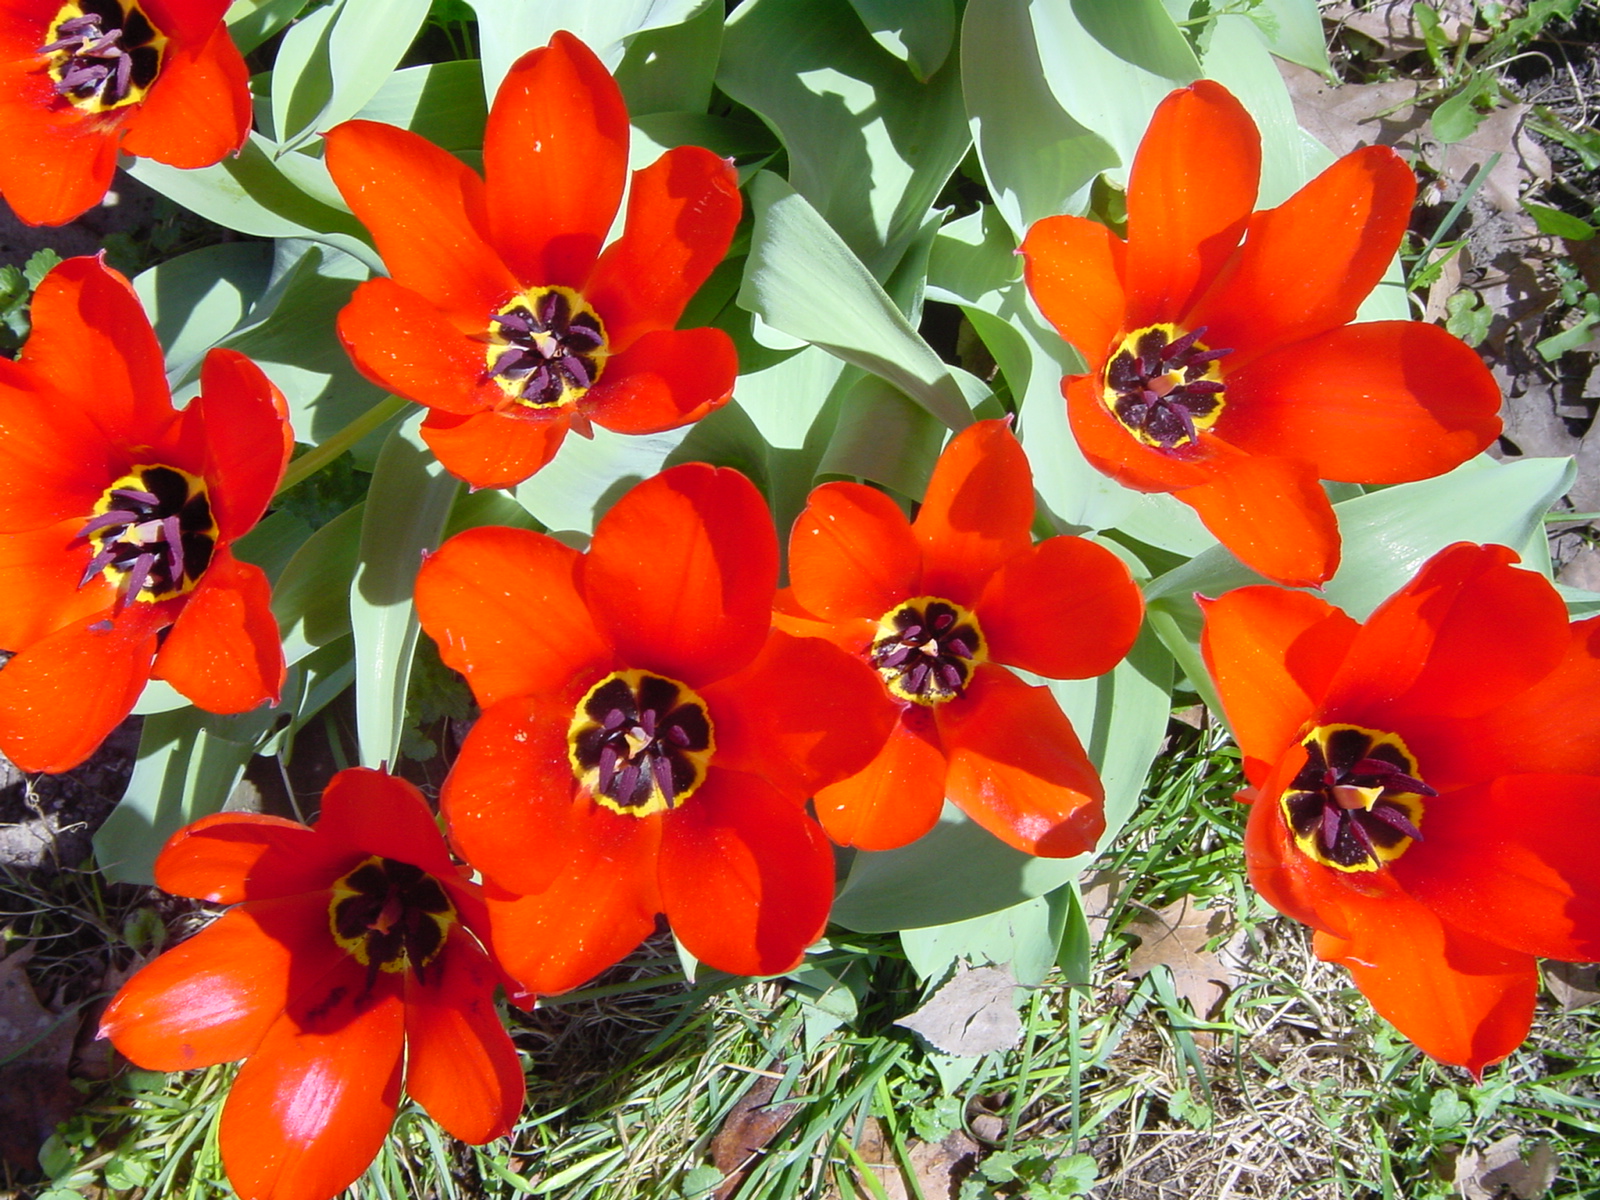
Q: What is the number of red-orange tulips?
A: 8